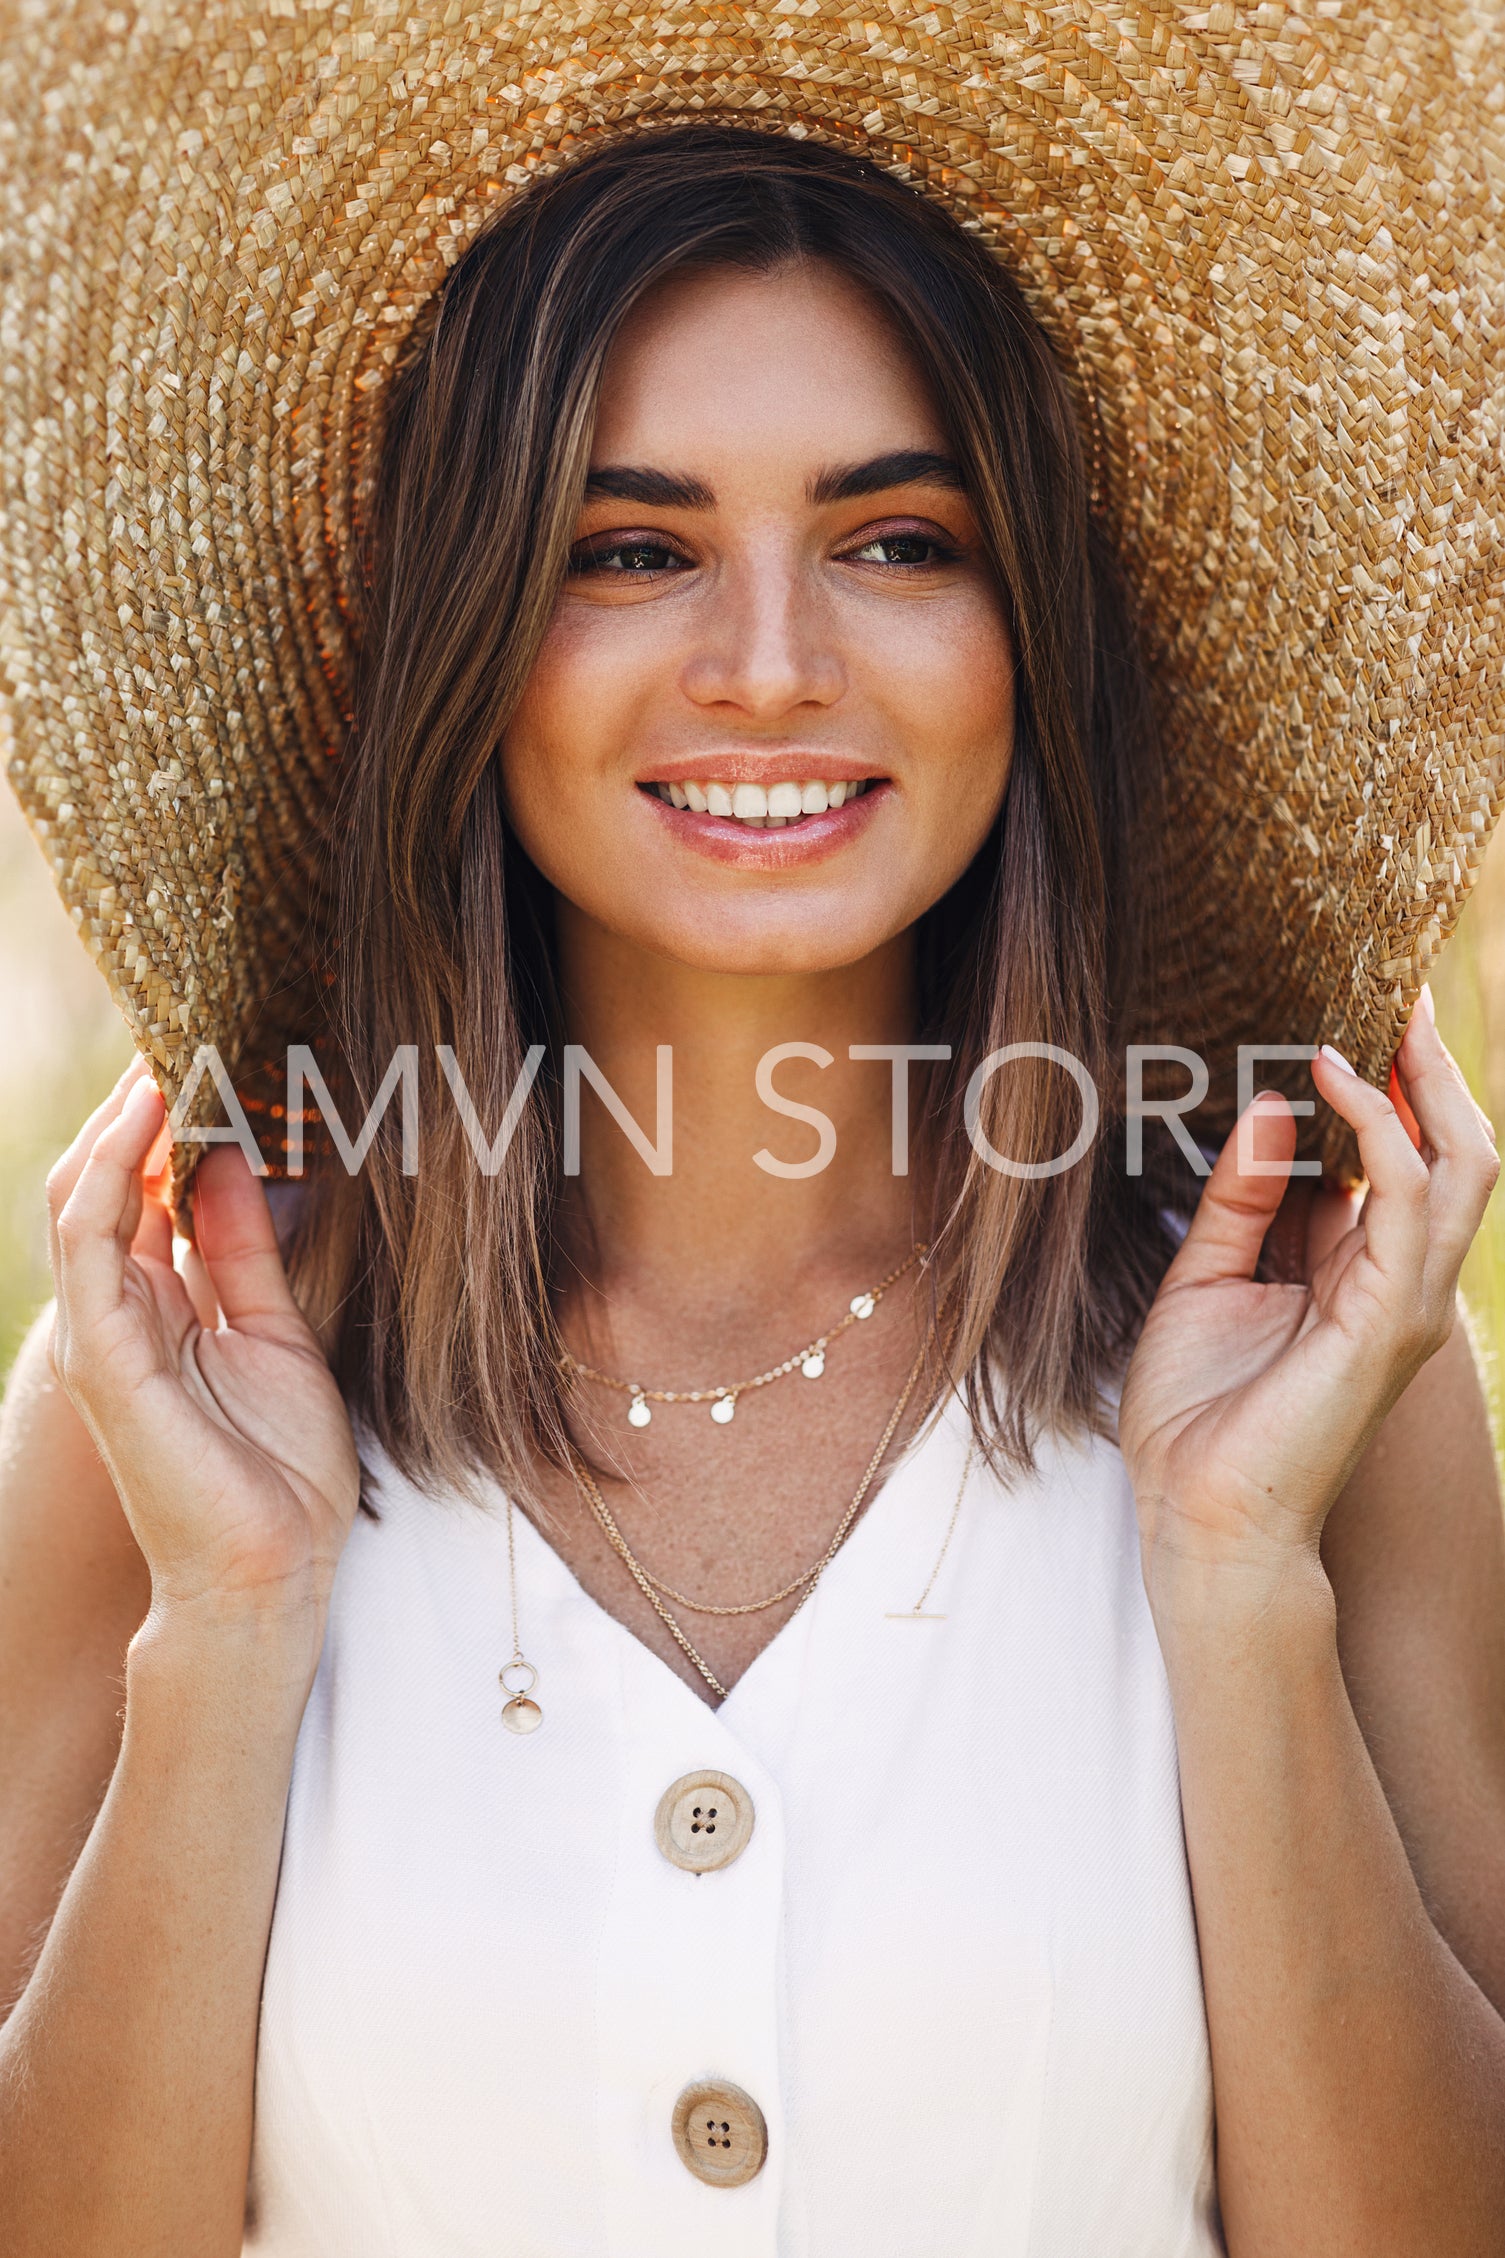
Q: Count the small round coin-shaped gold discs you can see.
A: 5